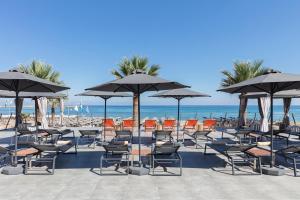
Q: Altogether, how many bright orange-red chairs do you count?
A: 6